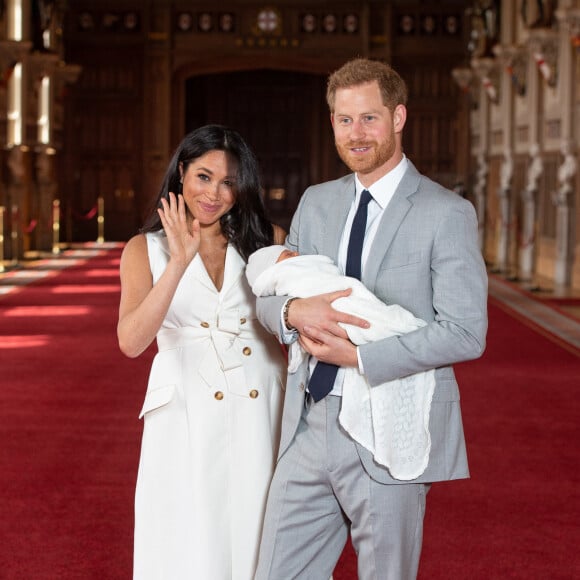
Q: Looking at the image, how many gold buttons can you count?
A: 5